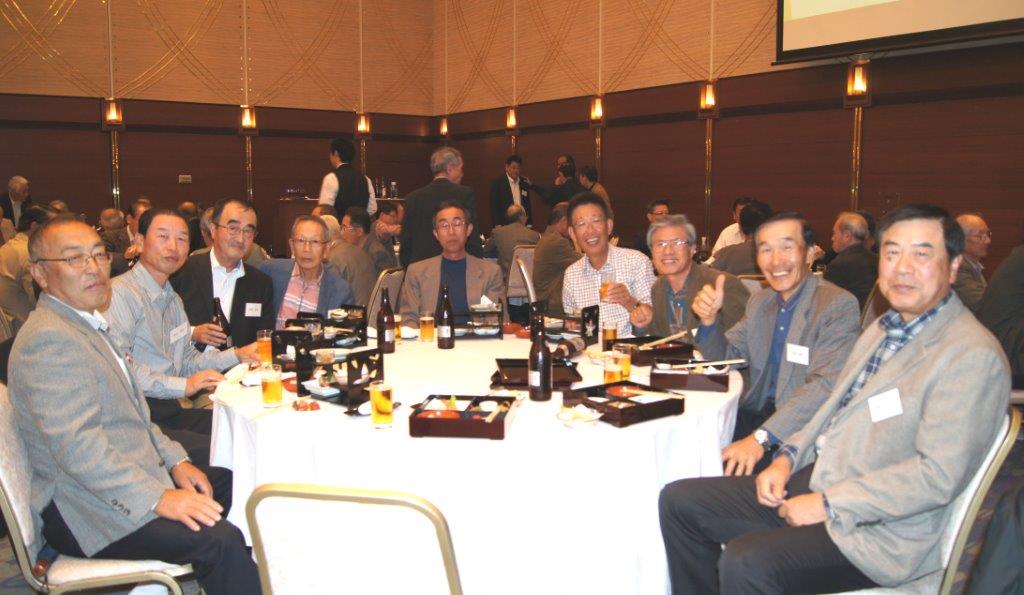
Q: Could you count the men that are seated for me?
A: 9